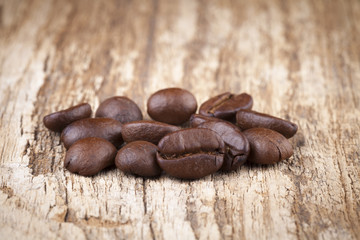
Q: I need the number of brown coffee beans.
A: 13